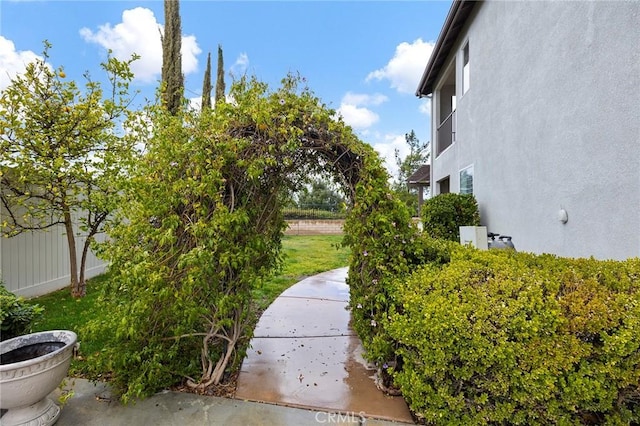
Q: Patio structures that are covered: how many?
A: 1